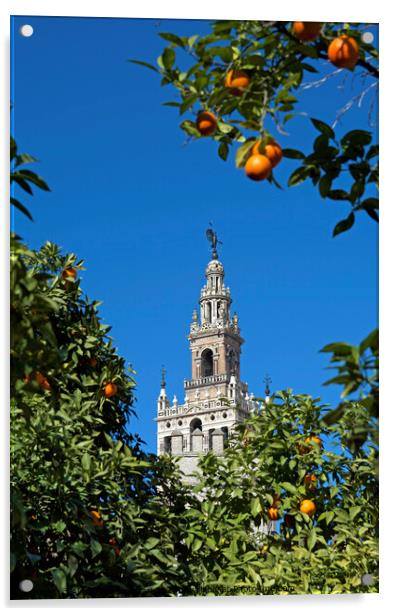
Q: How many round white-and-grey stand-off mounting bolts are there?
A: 4